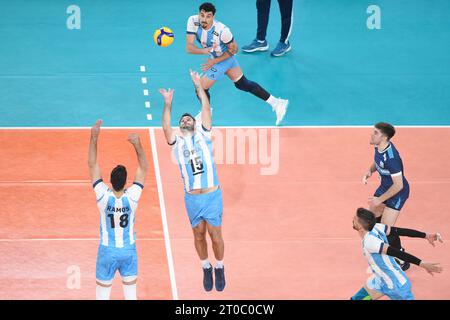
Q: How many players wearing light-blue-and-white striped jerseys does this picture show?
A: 4